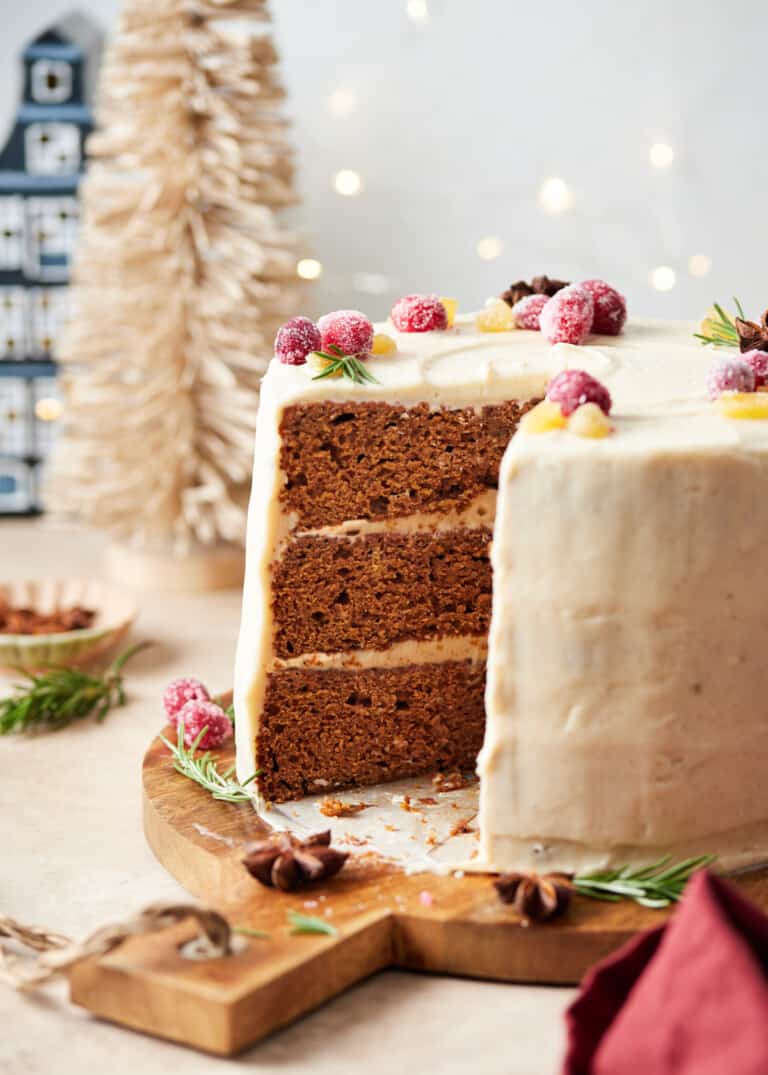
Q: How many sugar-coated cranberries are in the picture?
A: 11